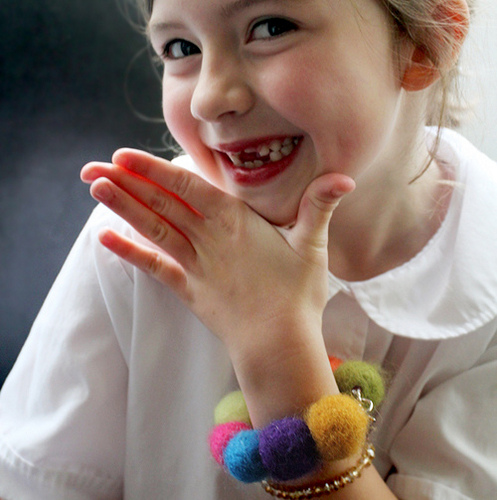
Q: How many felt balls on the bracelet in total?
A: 7